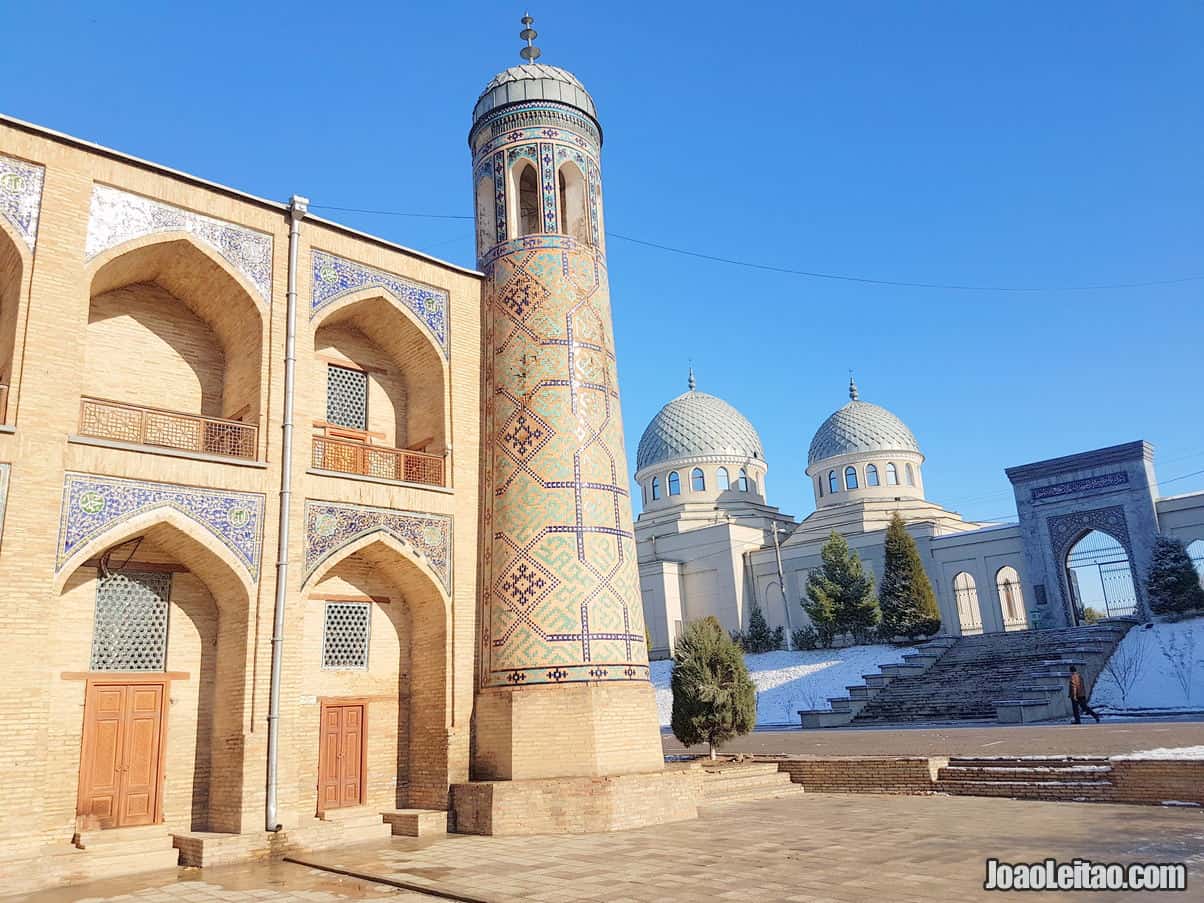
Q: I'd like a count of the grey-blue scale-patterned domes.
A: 2